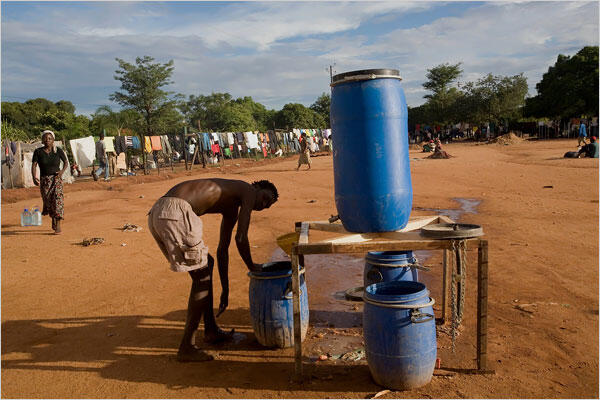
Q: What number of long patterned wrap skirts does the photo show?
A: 1